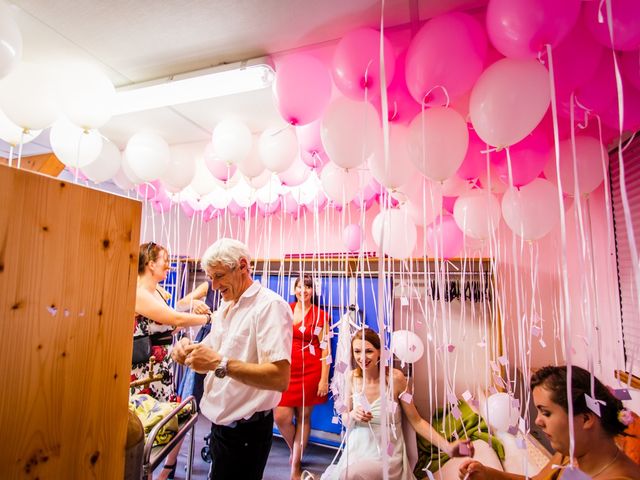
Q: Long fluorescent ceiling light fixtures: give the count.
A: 1